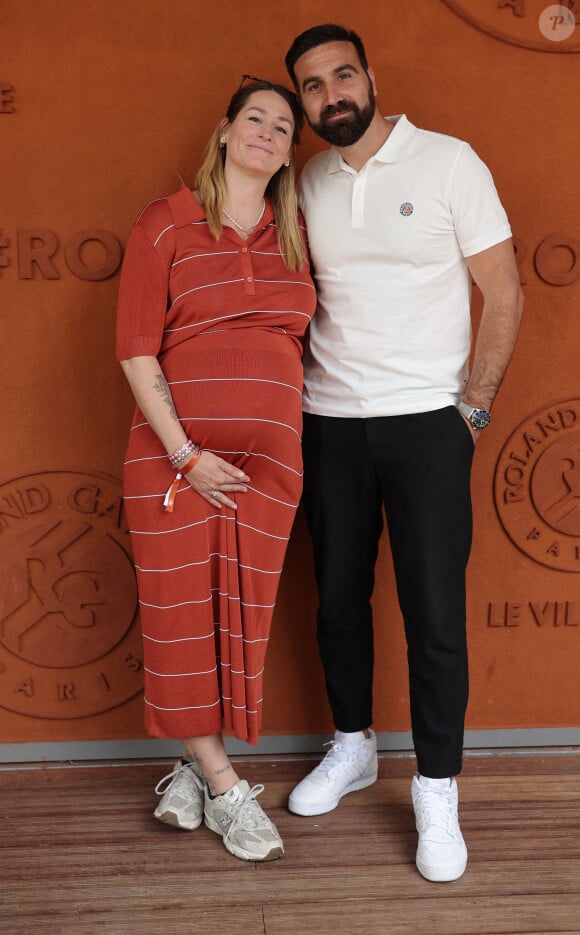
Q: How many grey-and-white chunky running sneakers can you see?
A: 2